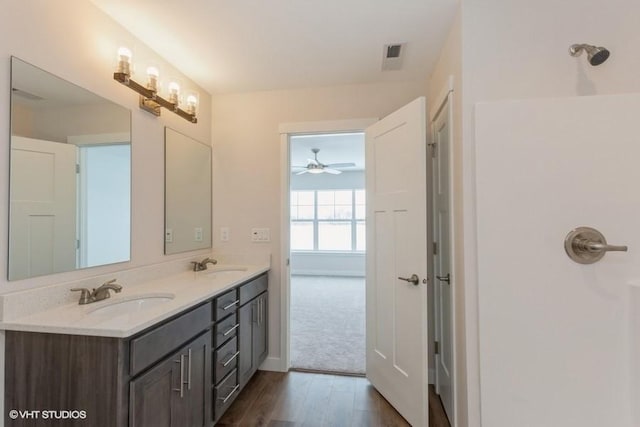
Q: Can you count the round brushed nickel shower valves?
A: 1